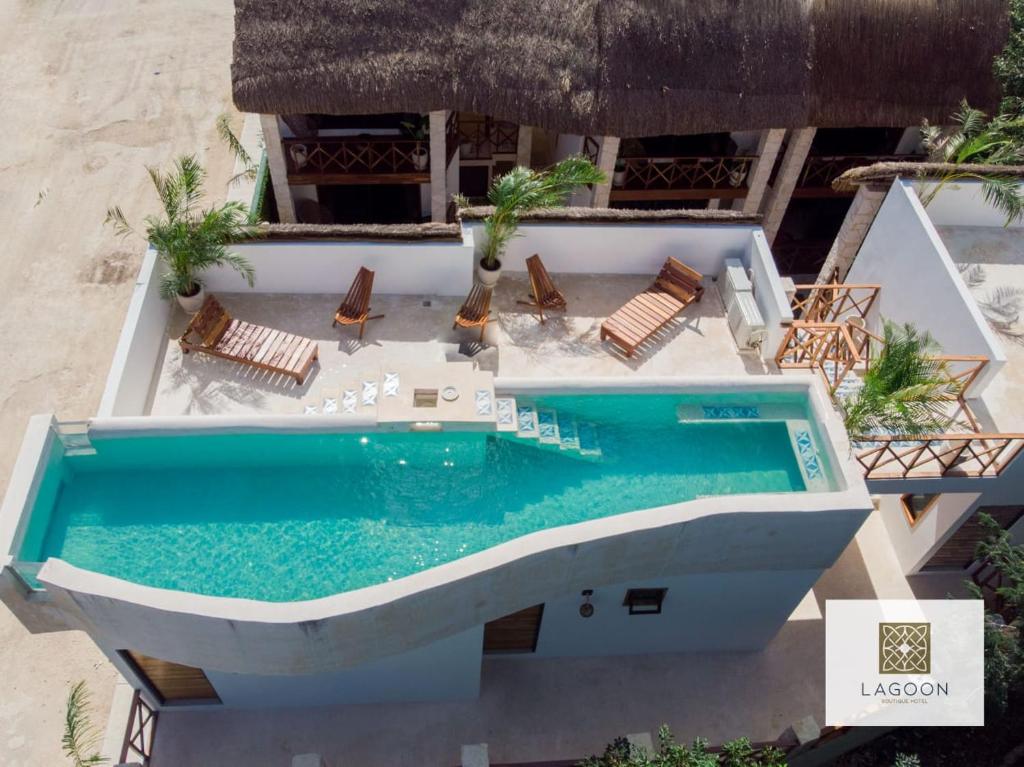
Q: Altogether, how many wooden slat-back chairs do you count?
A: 3